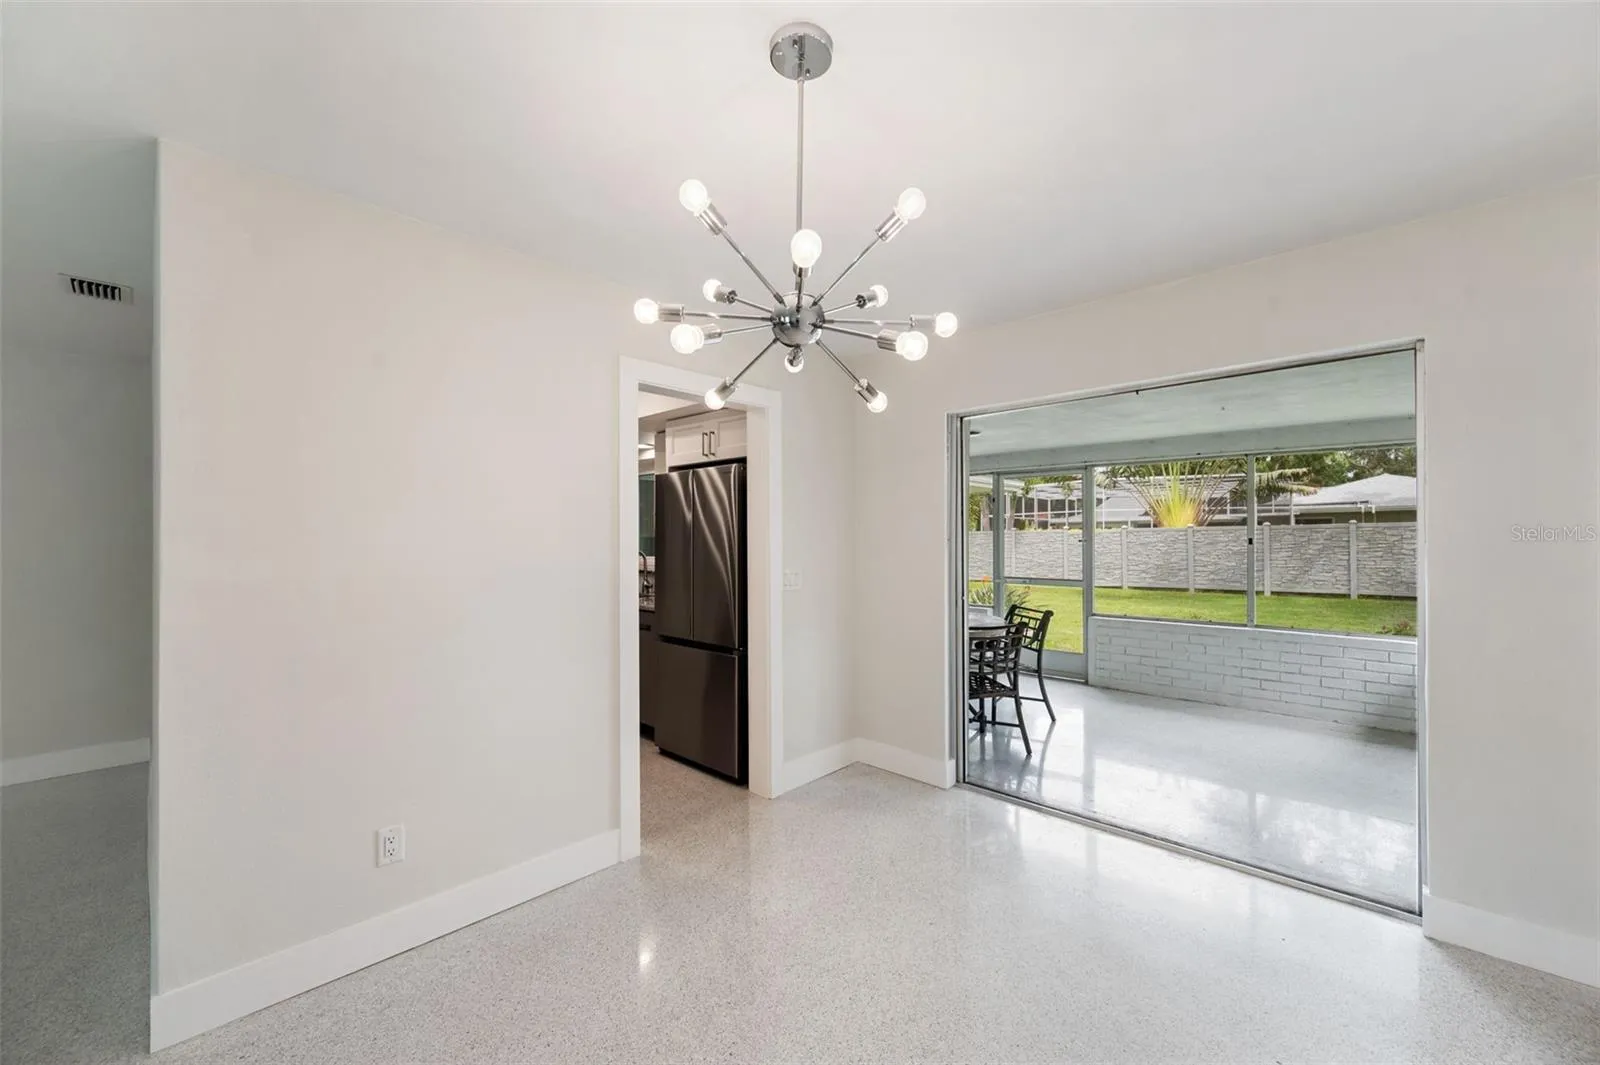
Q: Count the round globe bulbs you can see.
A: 12